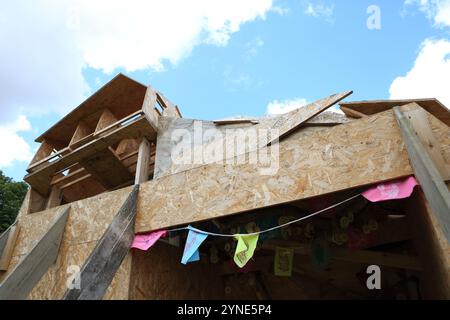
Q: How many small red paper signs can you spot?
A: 2